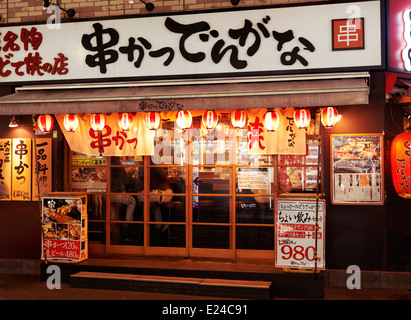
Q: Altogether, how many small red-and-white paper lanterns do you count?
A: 11